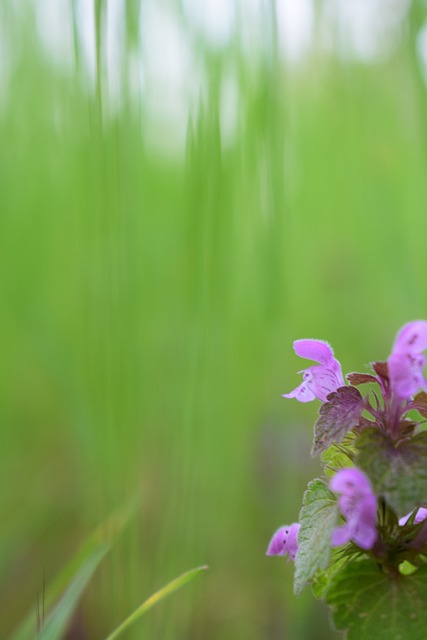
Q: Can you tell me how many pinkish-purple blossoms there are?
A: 5